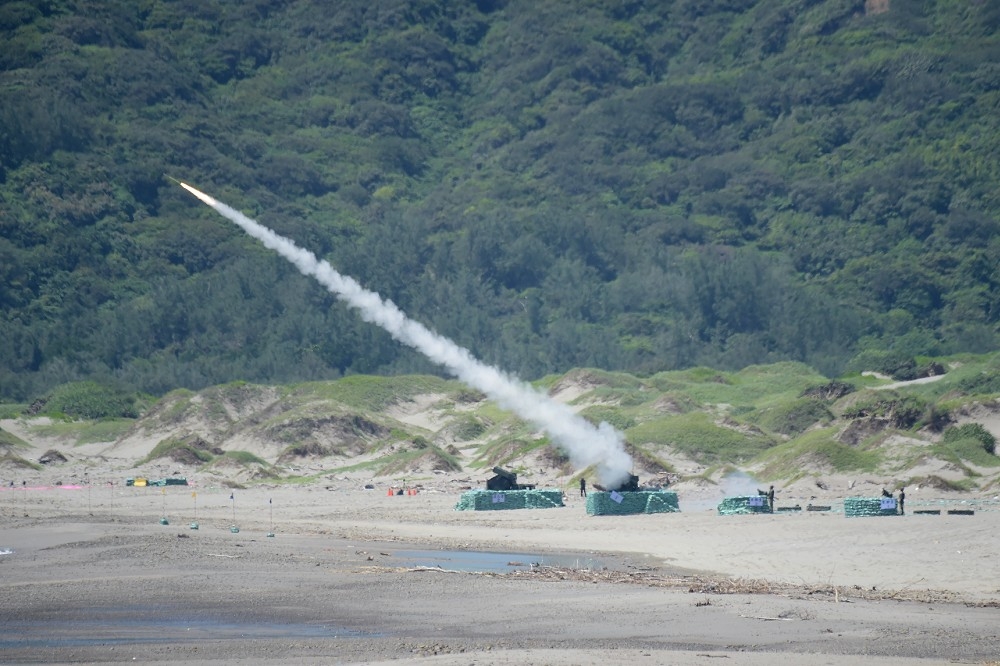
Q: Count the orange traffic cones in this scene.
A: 4